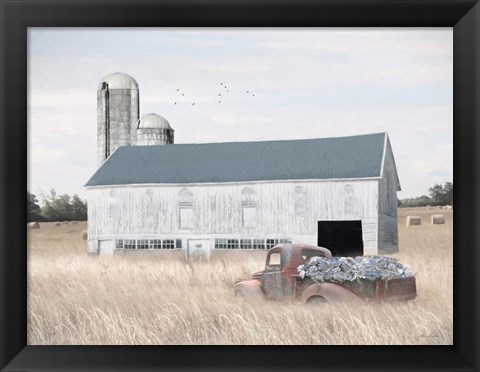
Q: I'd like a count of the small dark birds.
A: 11